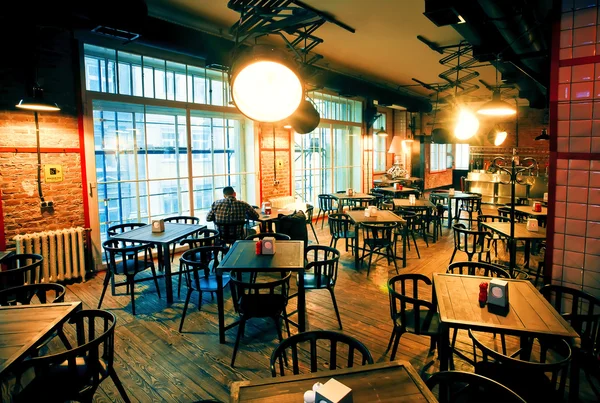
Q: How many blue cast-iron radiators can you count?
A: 0